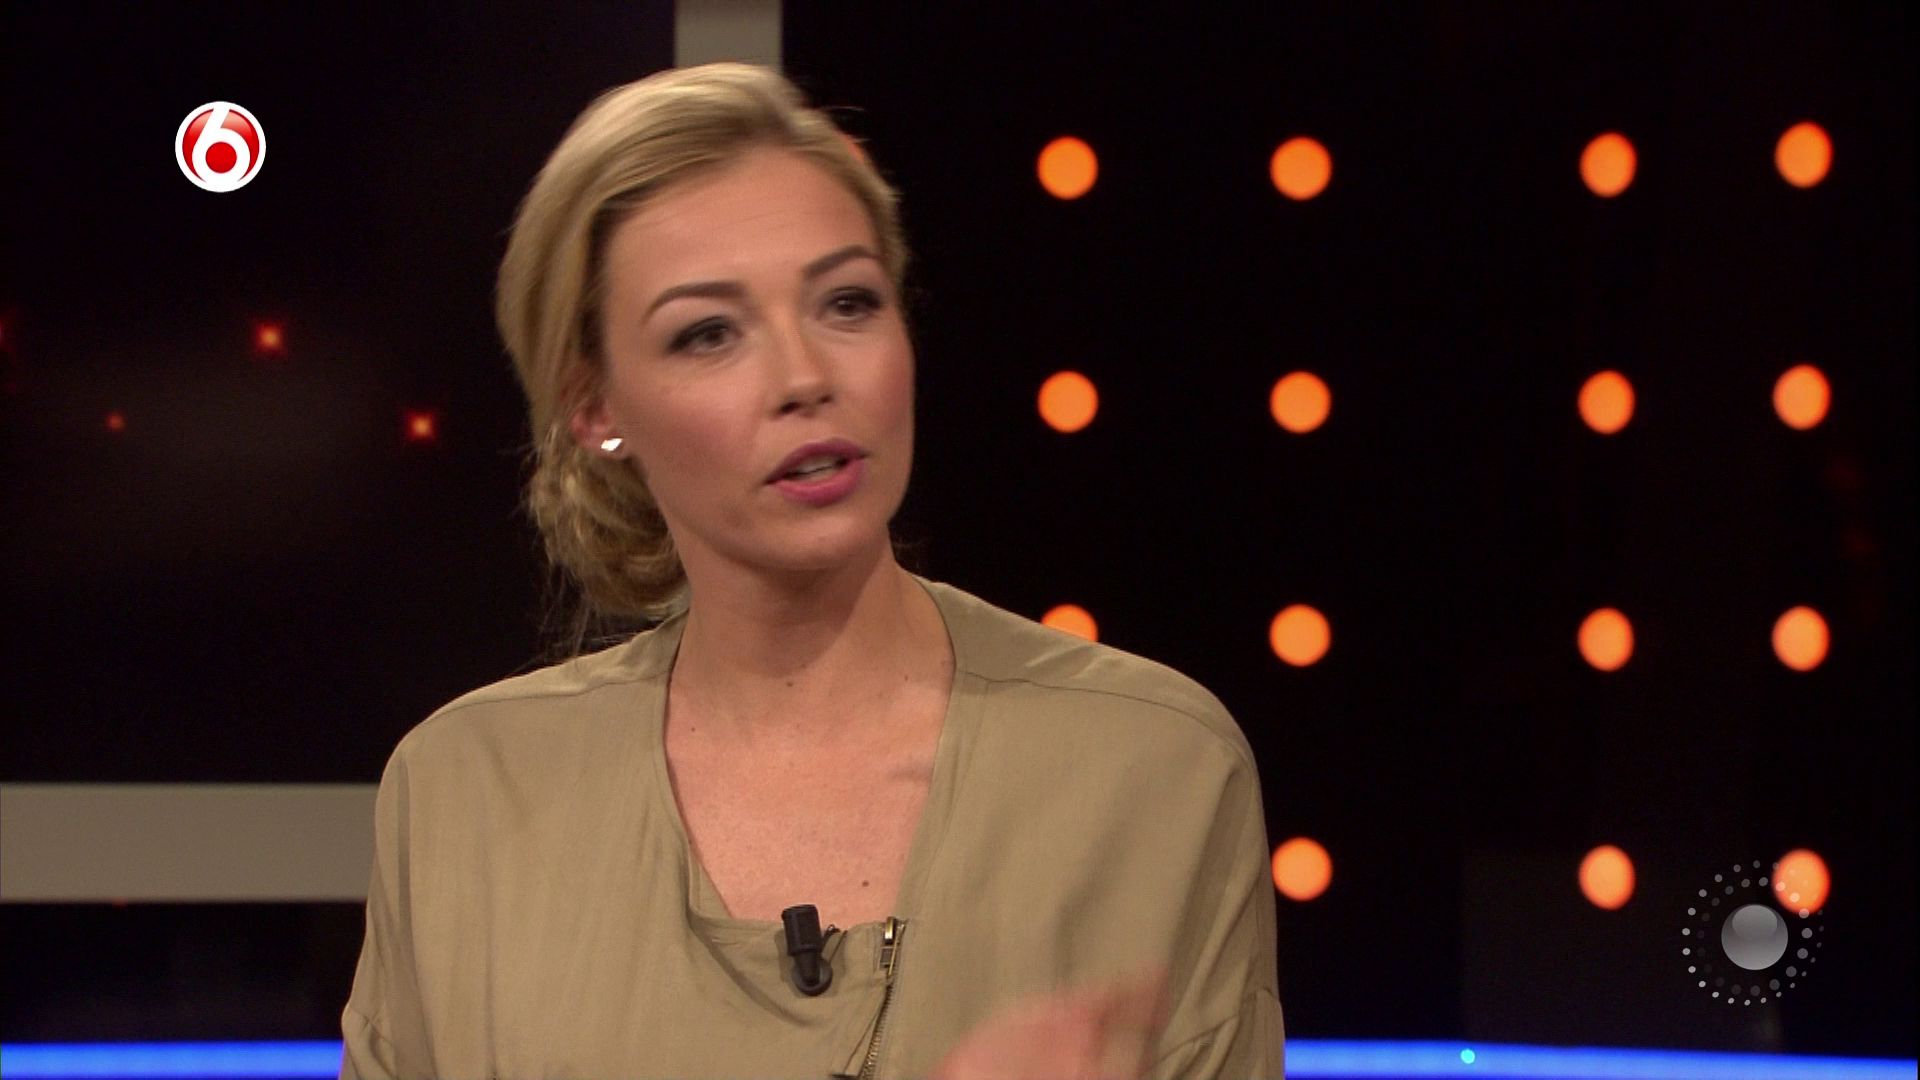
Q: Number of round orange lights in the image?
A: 15